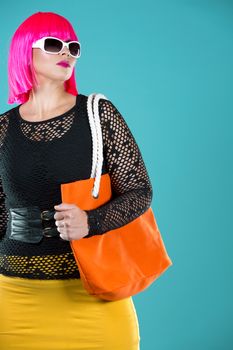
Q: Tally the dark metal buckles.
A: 2